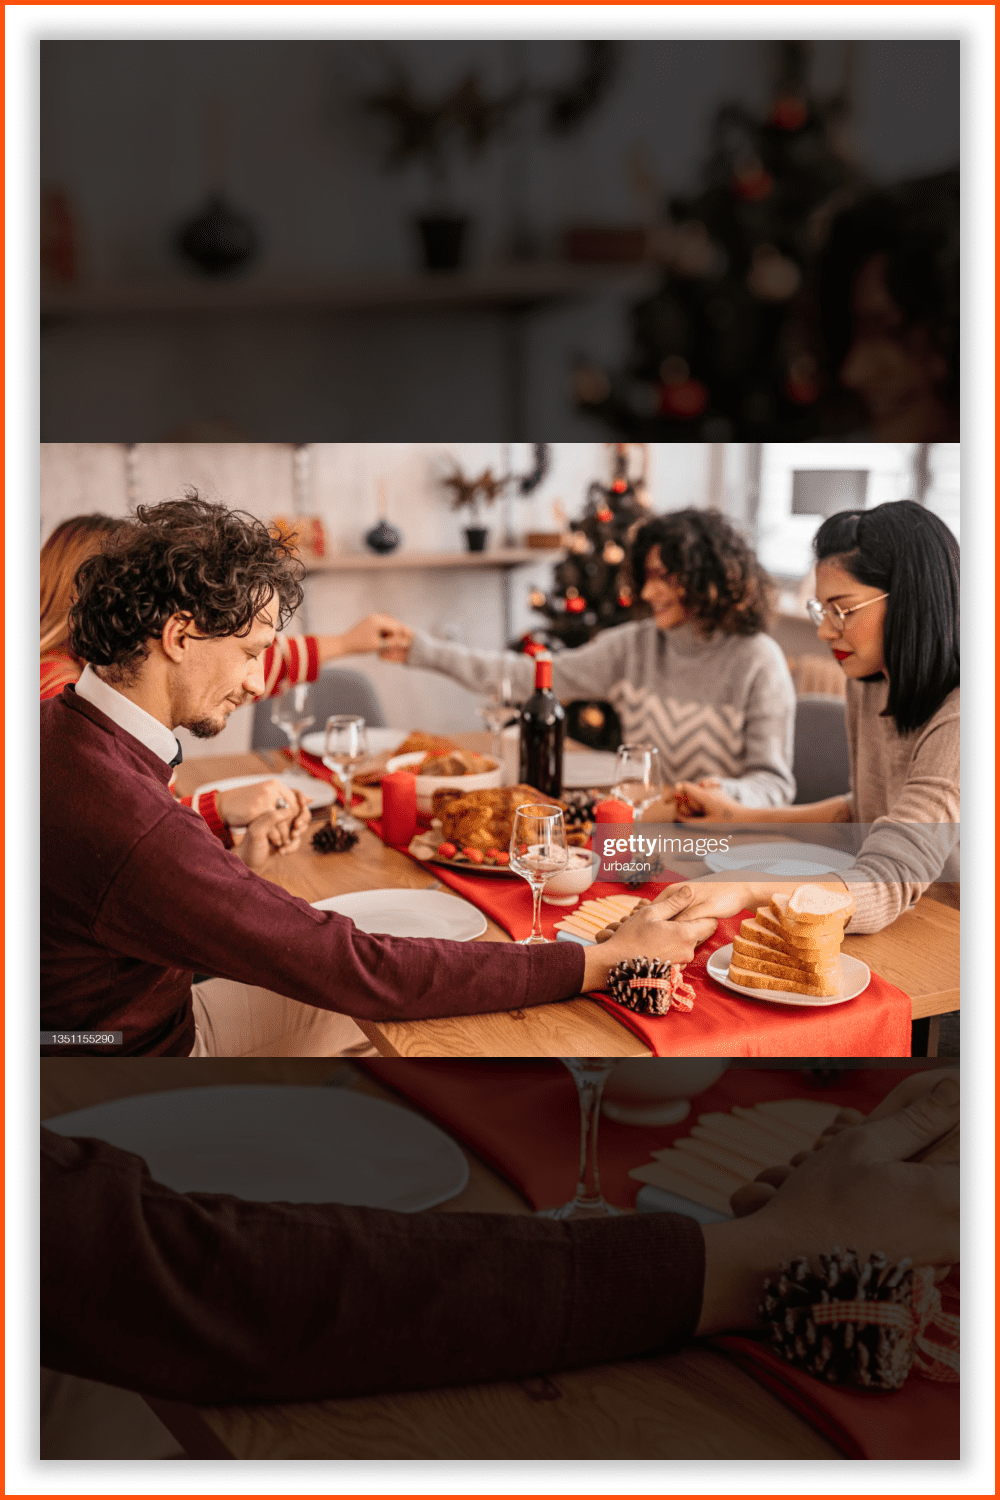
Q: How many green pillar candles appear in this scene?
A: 0